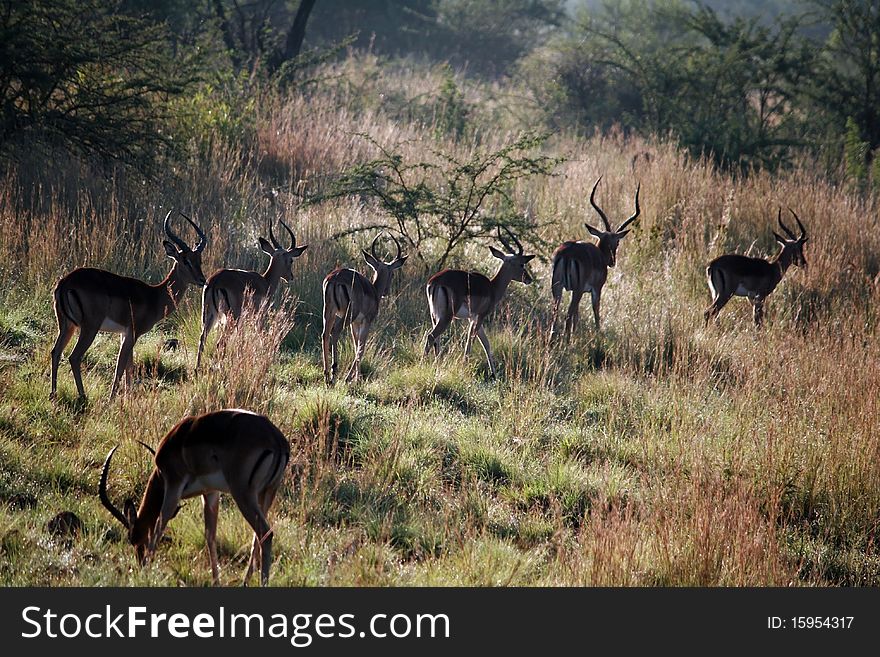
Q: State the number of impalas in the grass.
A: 7